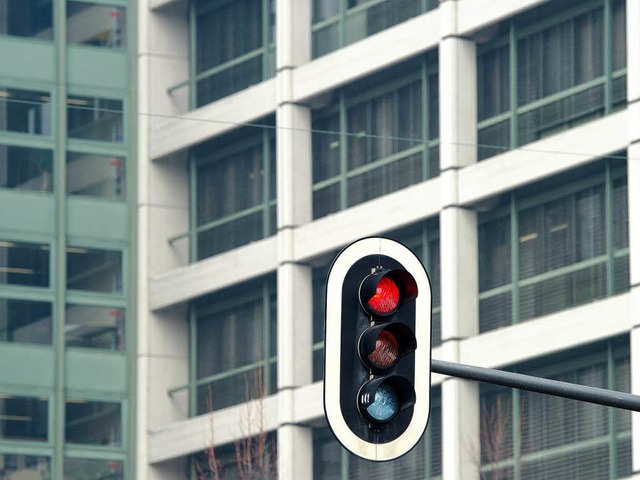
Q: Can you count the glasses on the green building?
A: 14